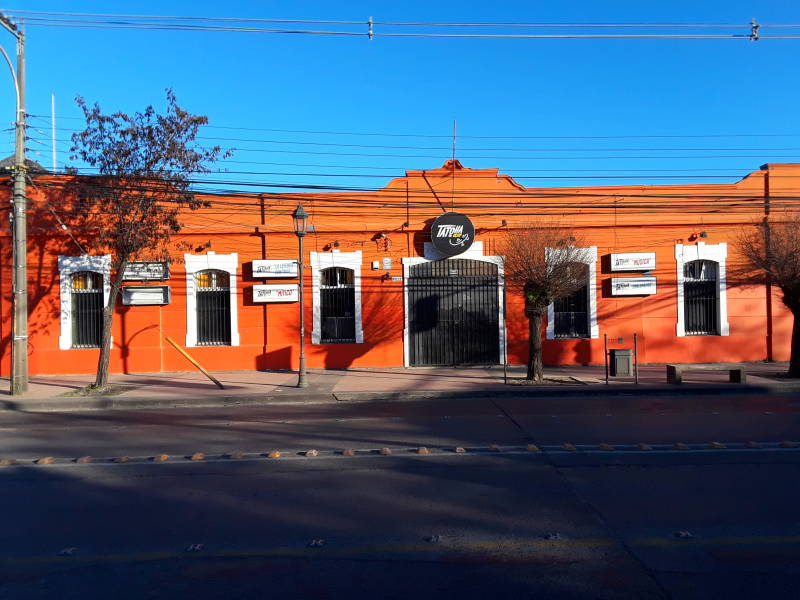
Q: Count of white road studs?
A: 6